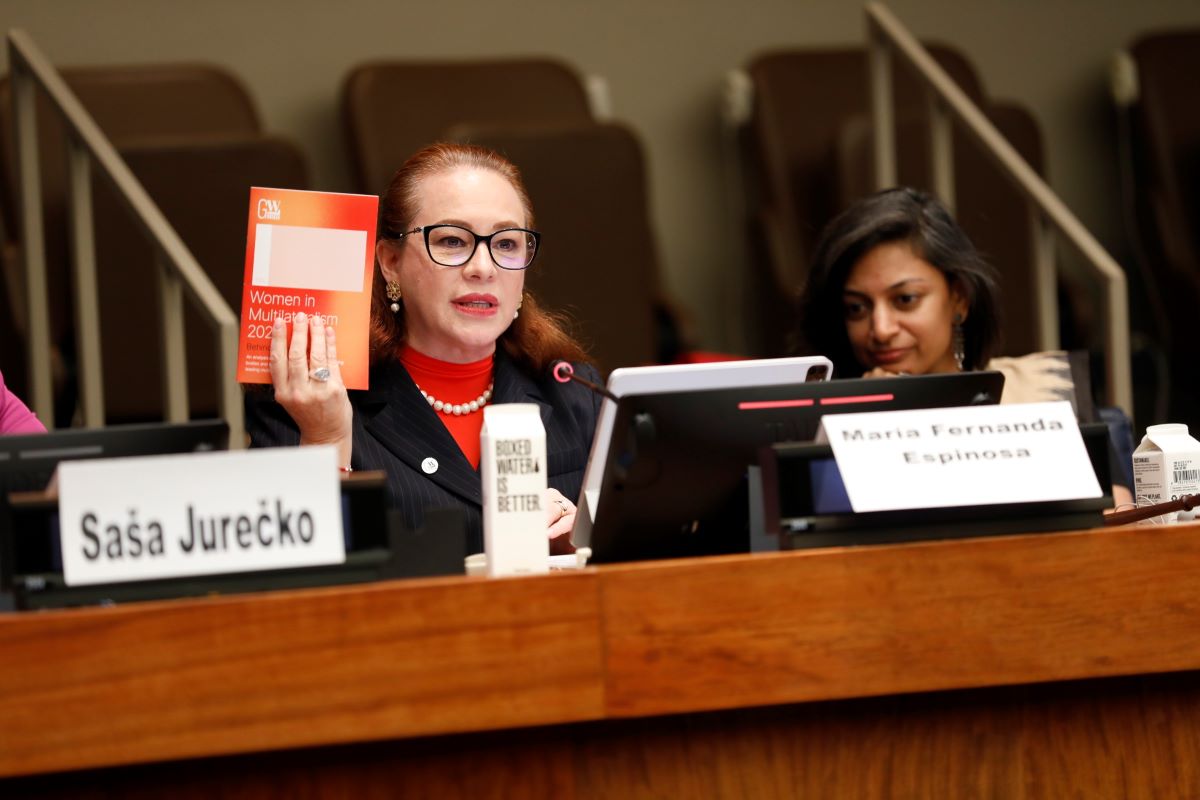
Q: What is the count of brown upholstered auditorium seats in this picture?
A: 7